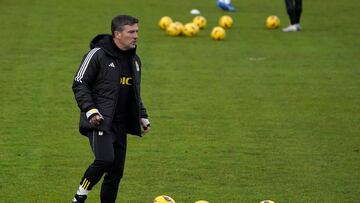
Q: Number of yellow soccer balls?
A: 11